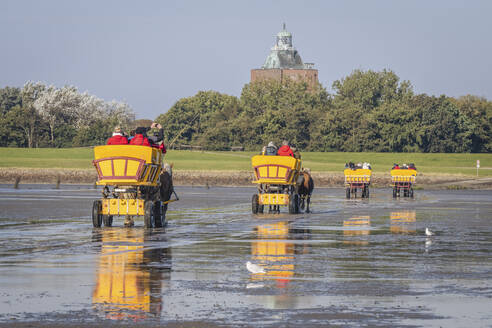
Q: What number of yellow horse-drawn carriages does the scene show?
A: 4